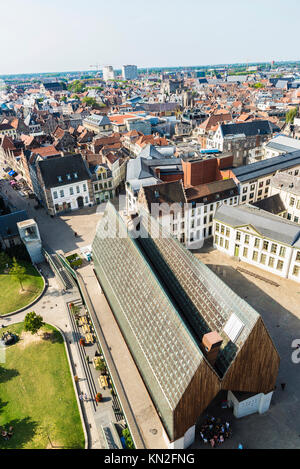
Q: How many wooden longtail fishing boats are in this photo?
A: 0